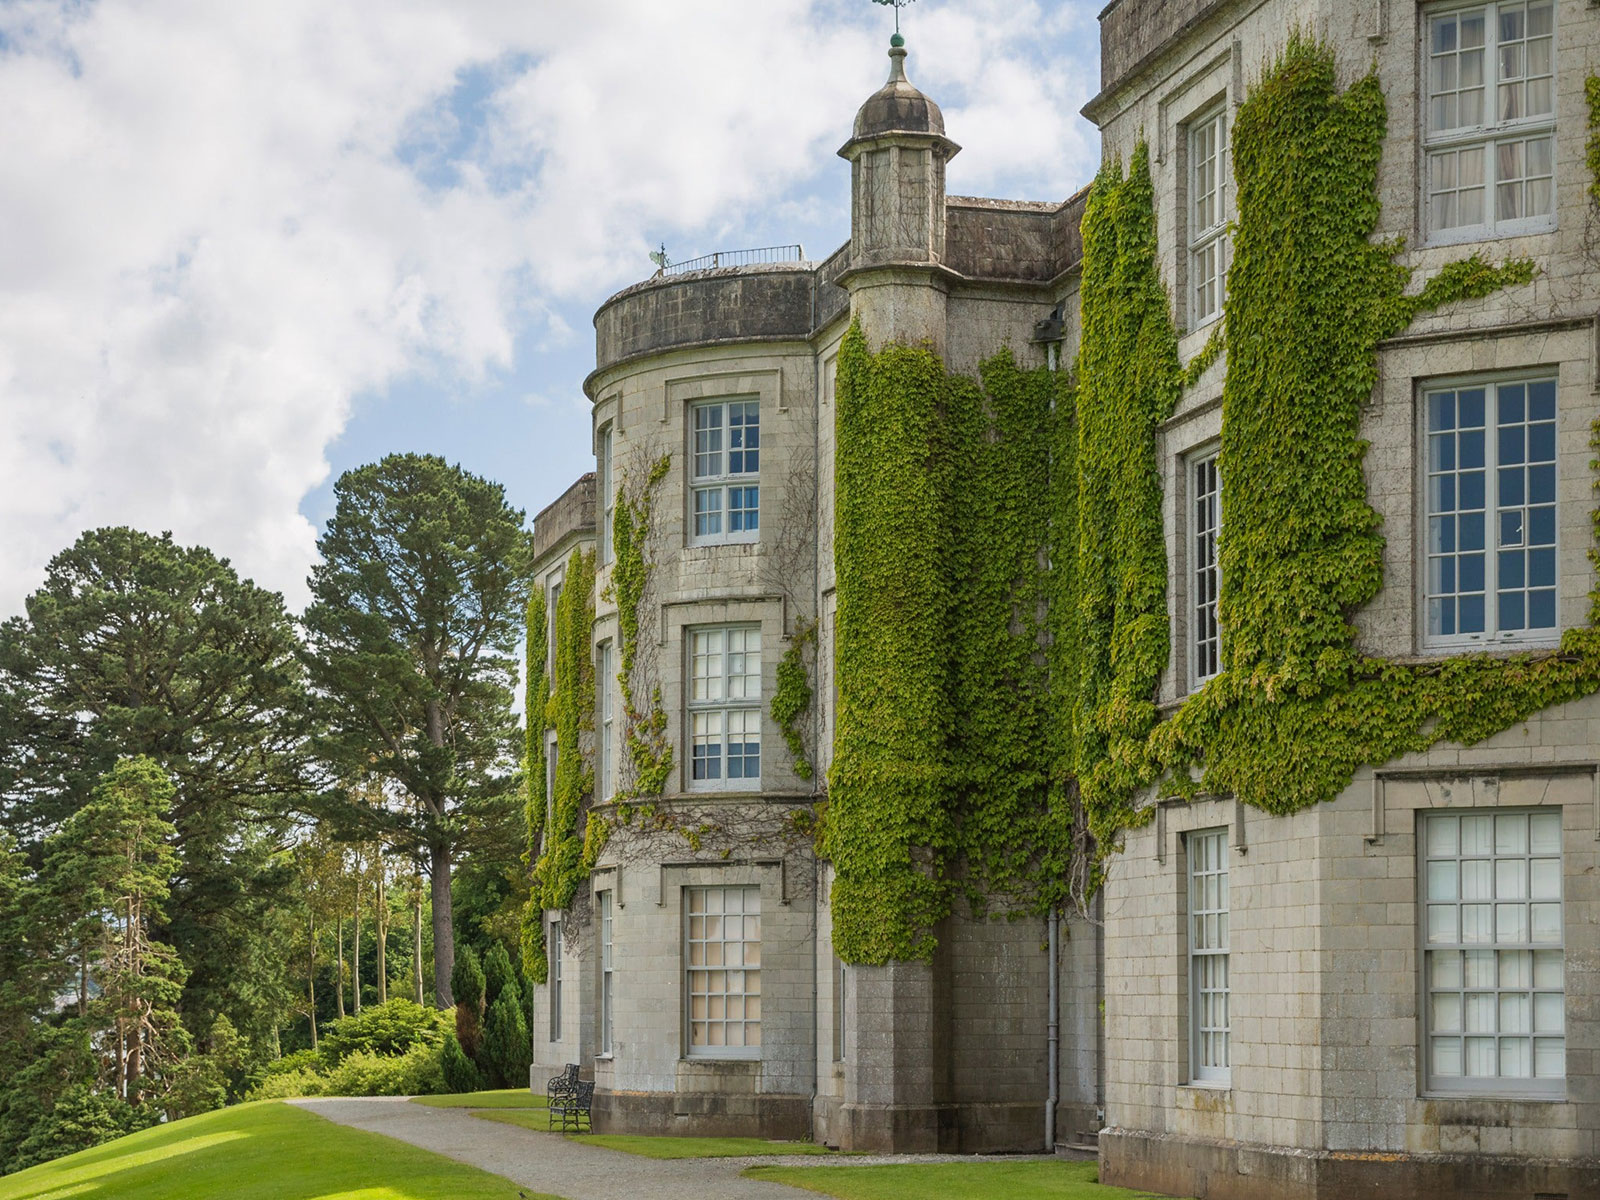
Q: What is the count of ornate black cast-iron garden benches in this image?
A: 2